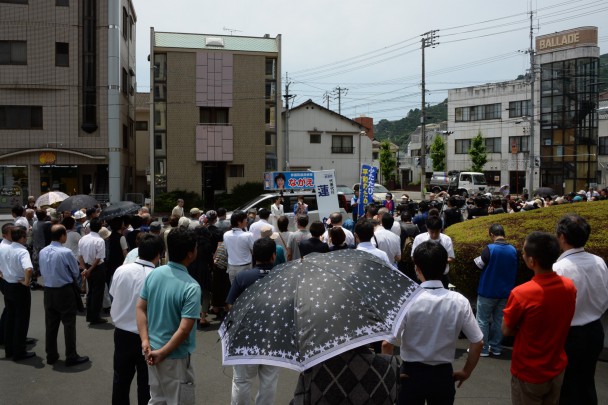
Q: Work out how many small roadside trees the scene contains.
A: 3